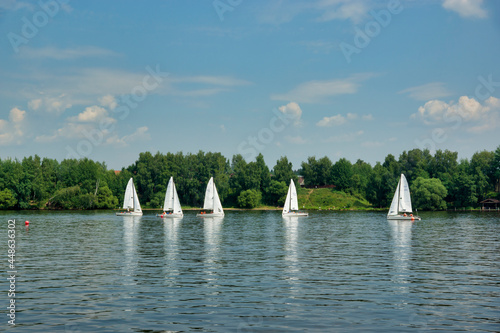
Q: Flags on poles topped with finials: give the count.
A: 0